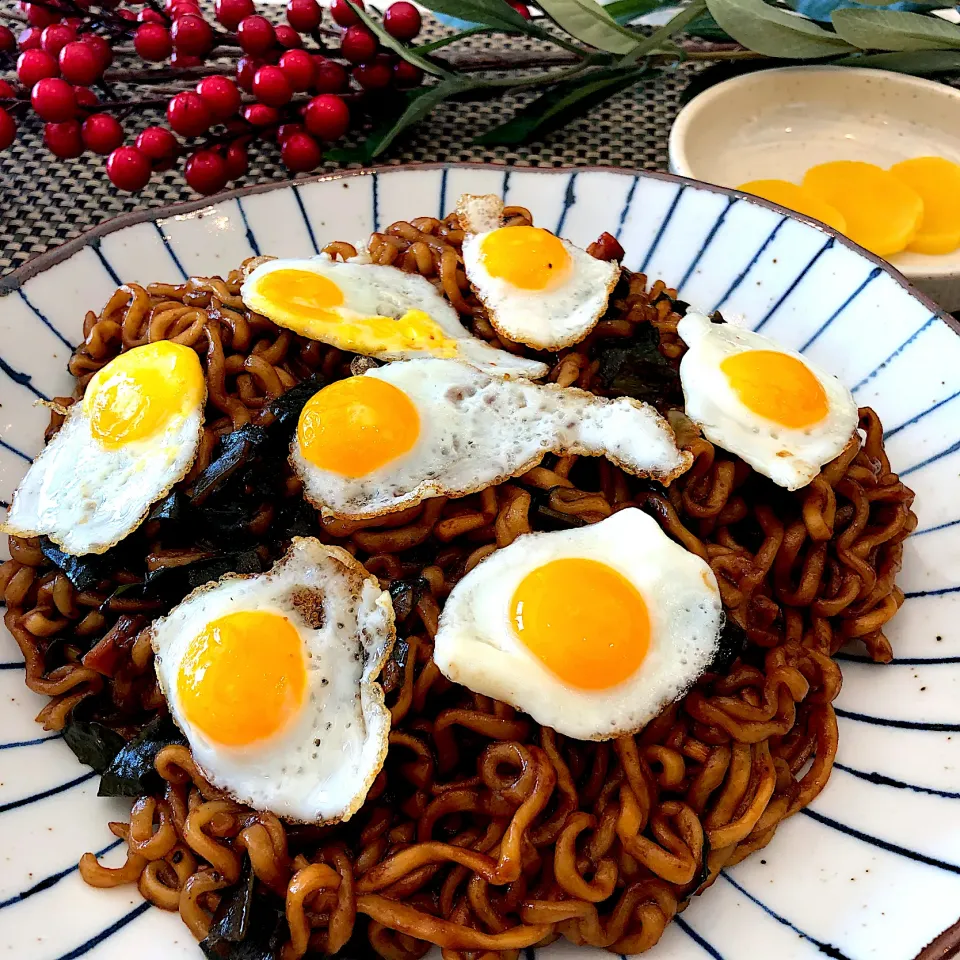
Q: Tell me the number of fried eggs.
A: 7